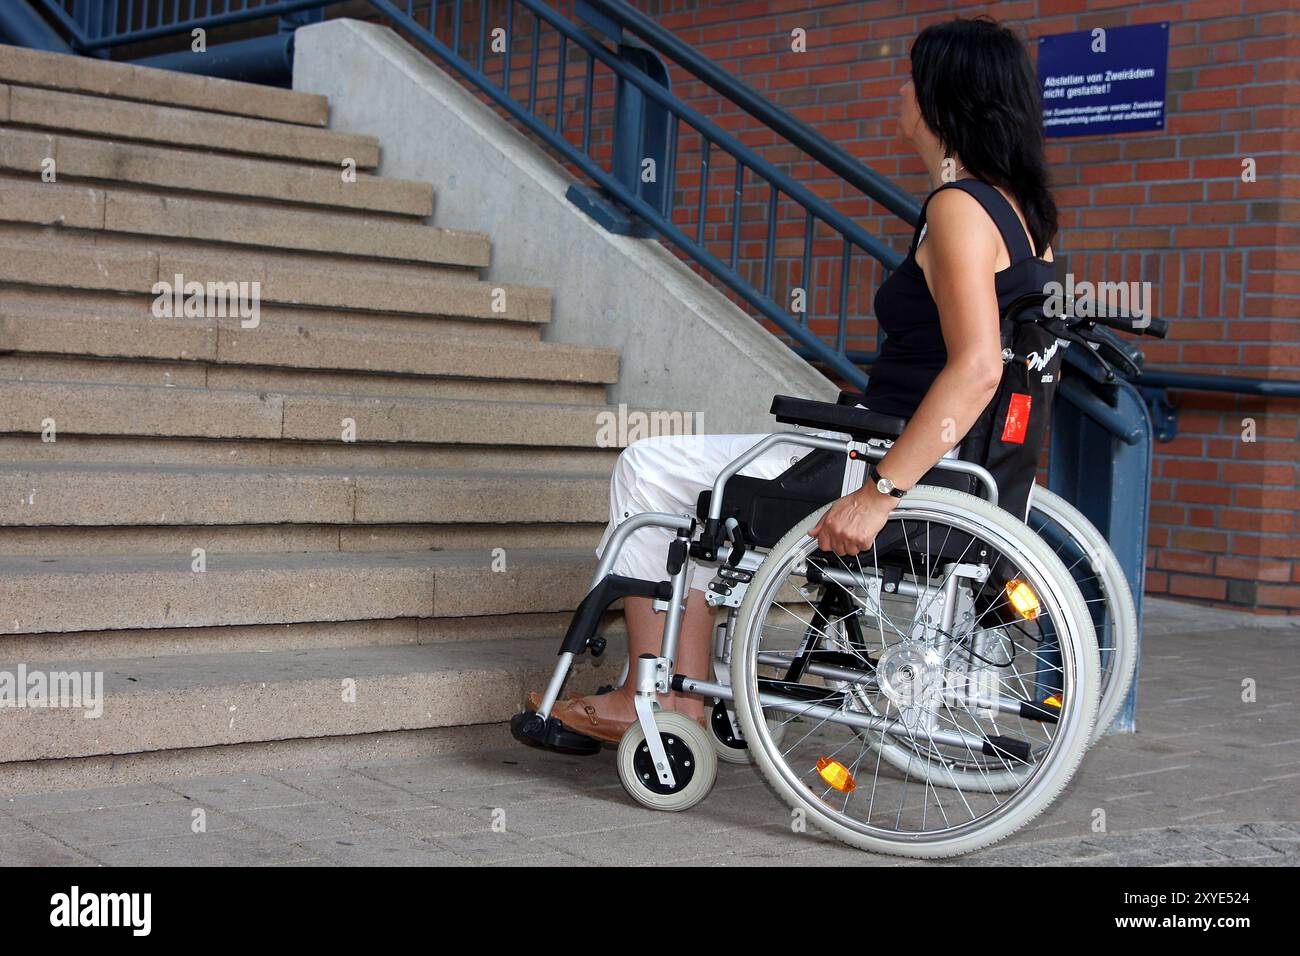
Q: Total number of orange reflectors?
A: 3